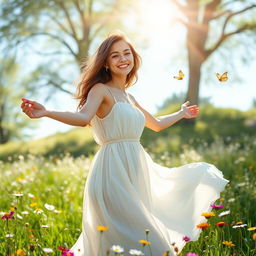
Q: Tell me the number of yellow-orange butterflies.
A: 2